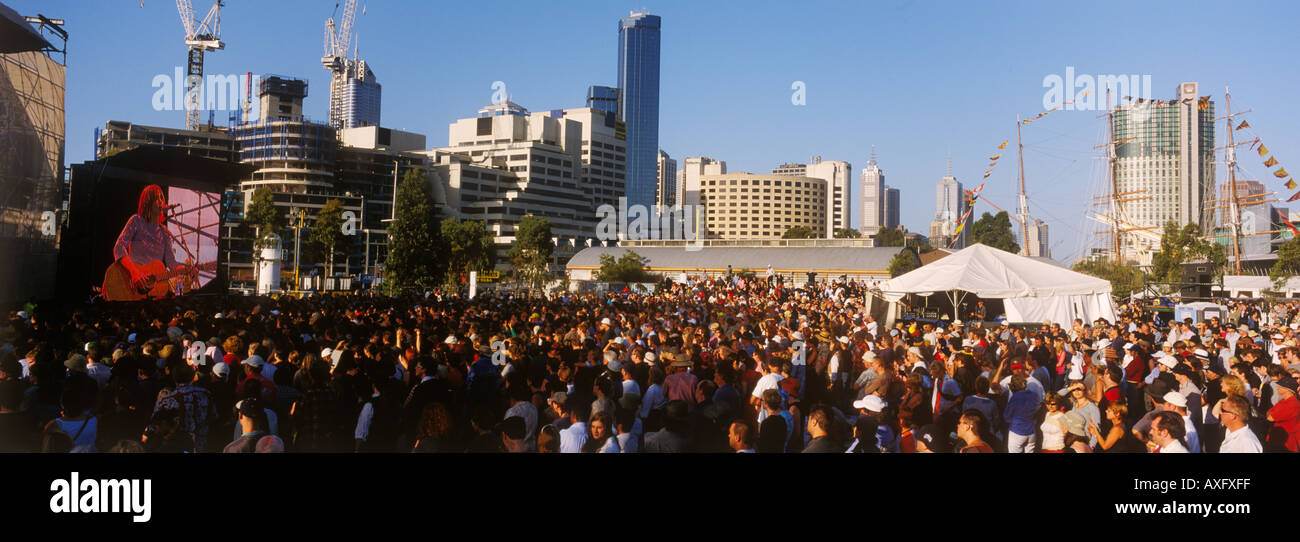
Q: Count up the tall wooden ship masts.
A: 3